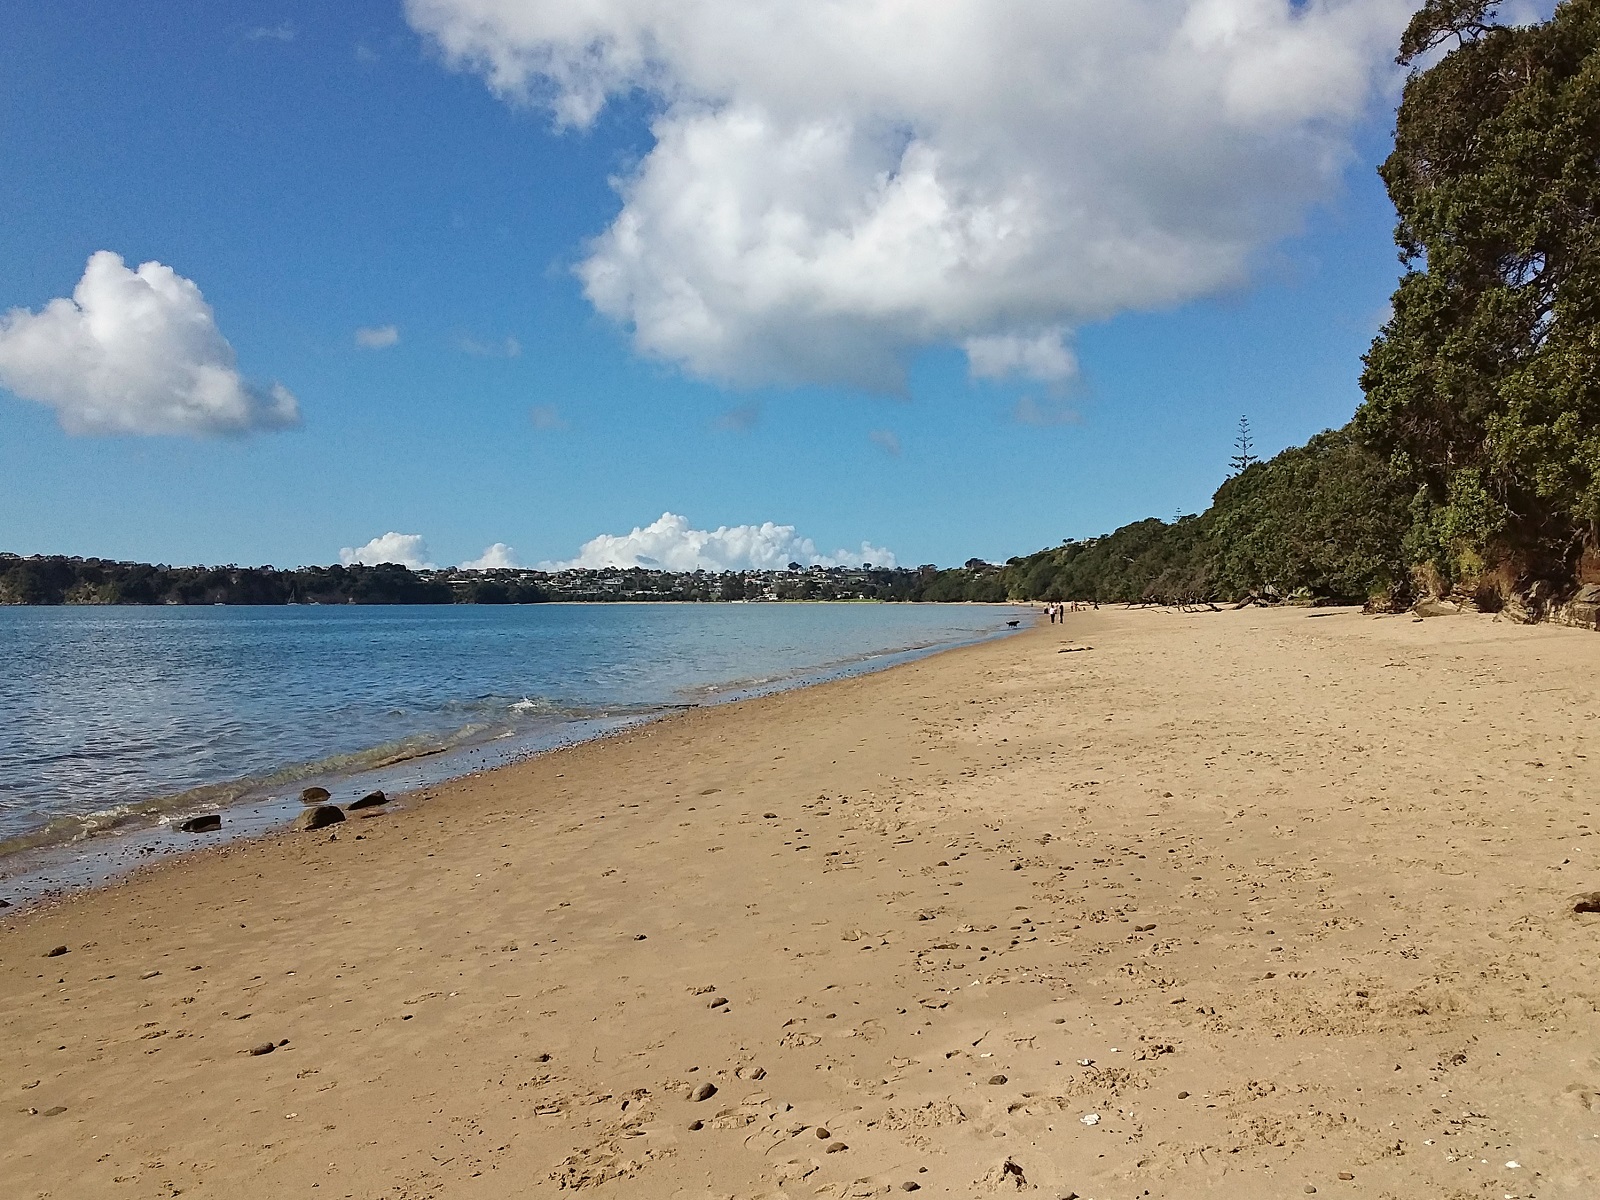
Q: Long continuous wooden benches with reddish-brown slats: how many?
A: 0